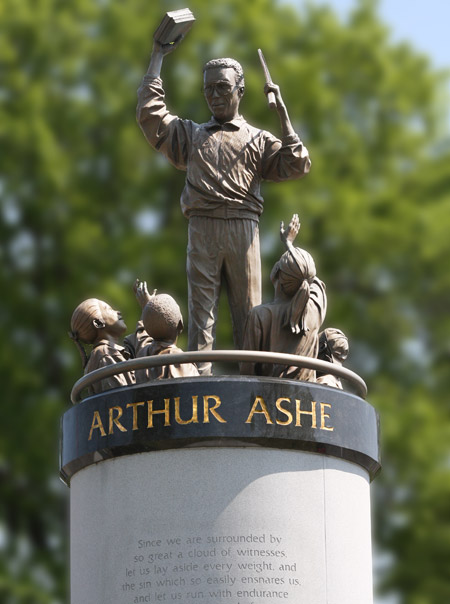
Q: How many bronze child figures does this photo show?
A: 4